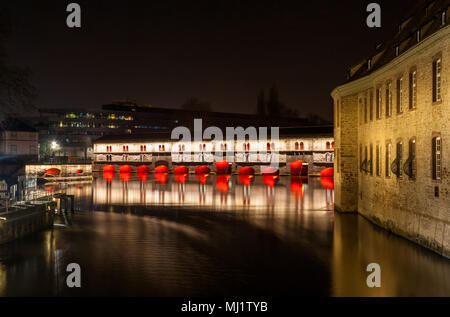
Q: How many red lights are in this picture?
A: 13